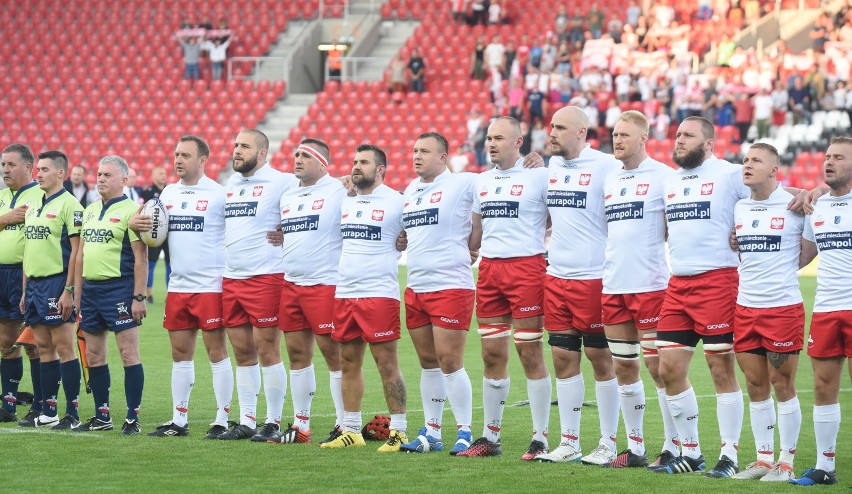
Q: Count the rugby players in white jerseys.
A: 11